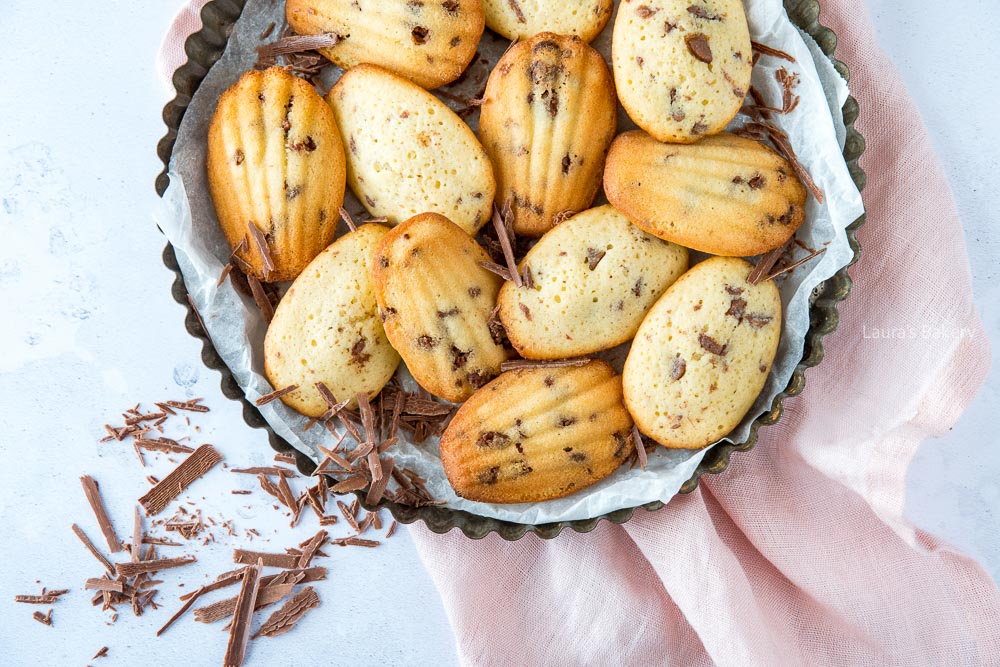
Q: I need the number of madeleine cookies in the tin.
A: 12